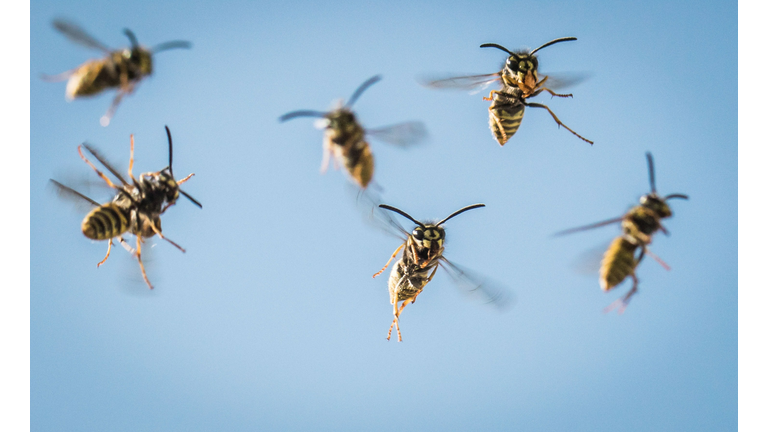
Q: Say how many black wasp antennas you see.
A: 12